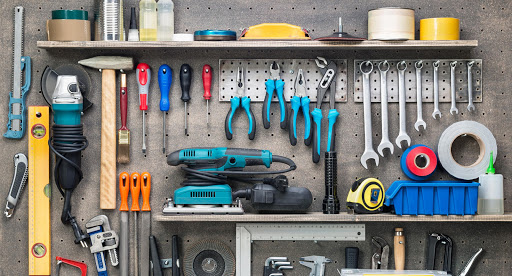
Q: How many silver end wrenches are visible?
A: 7